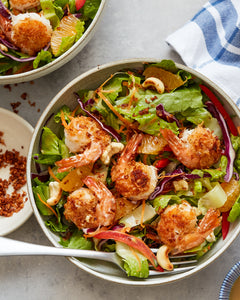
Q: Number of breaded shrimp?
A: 7